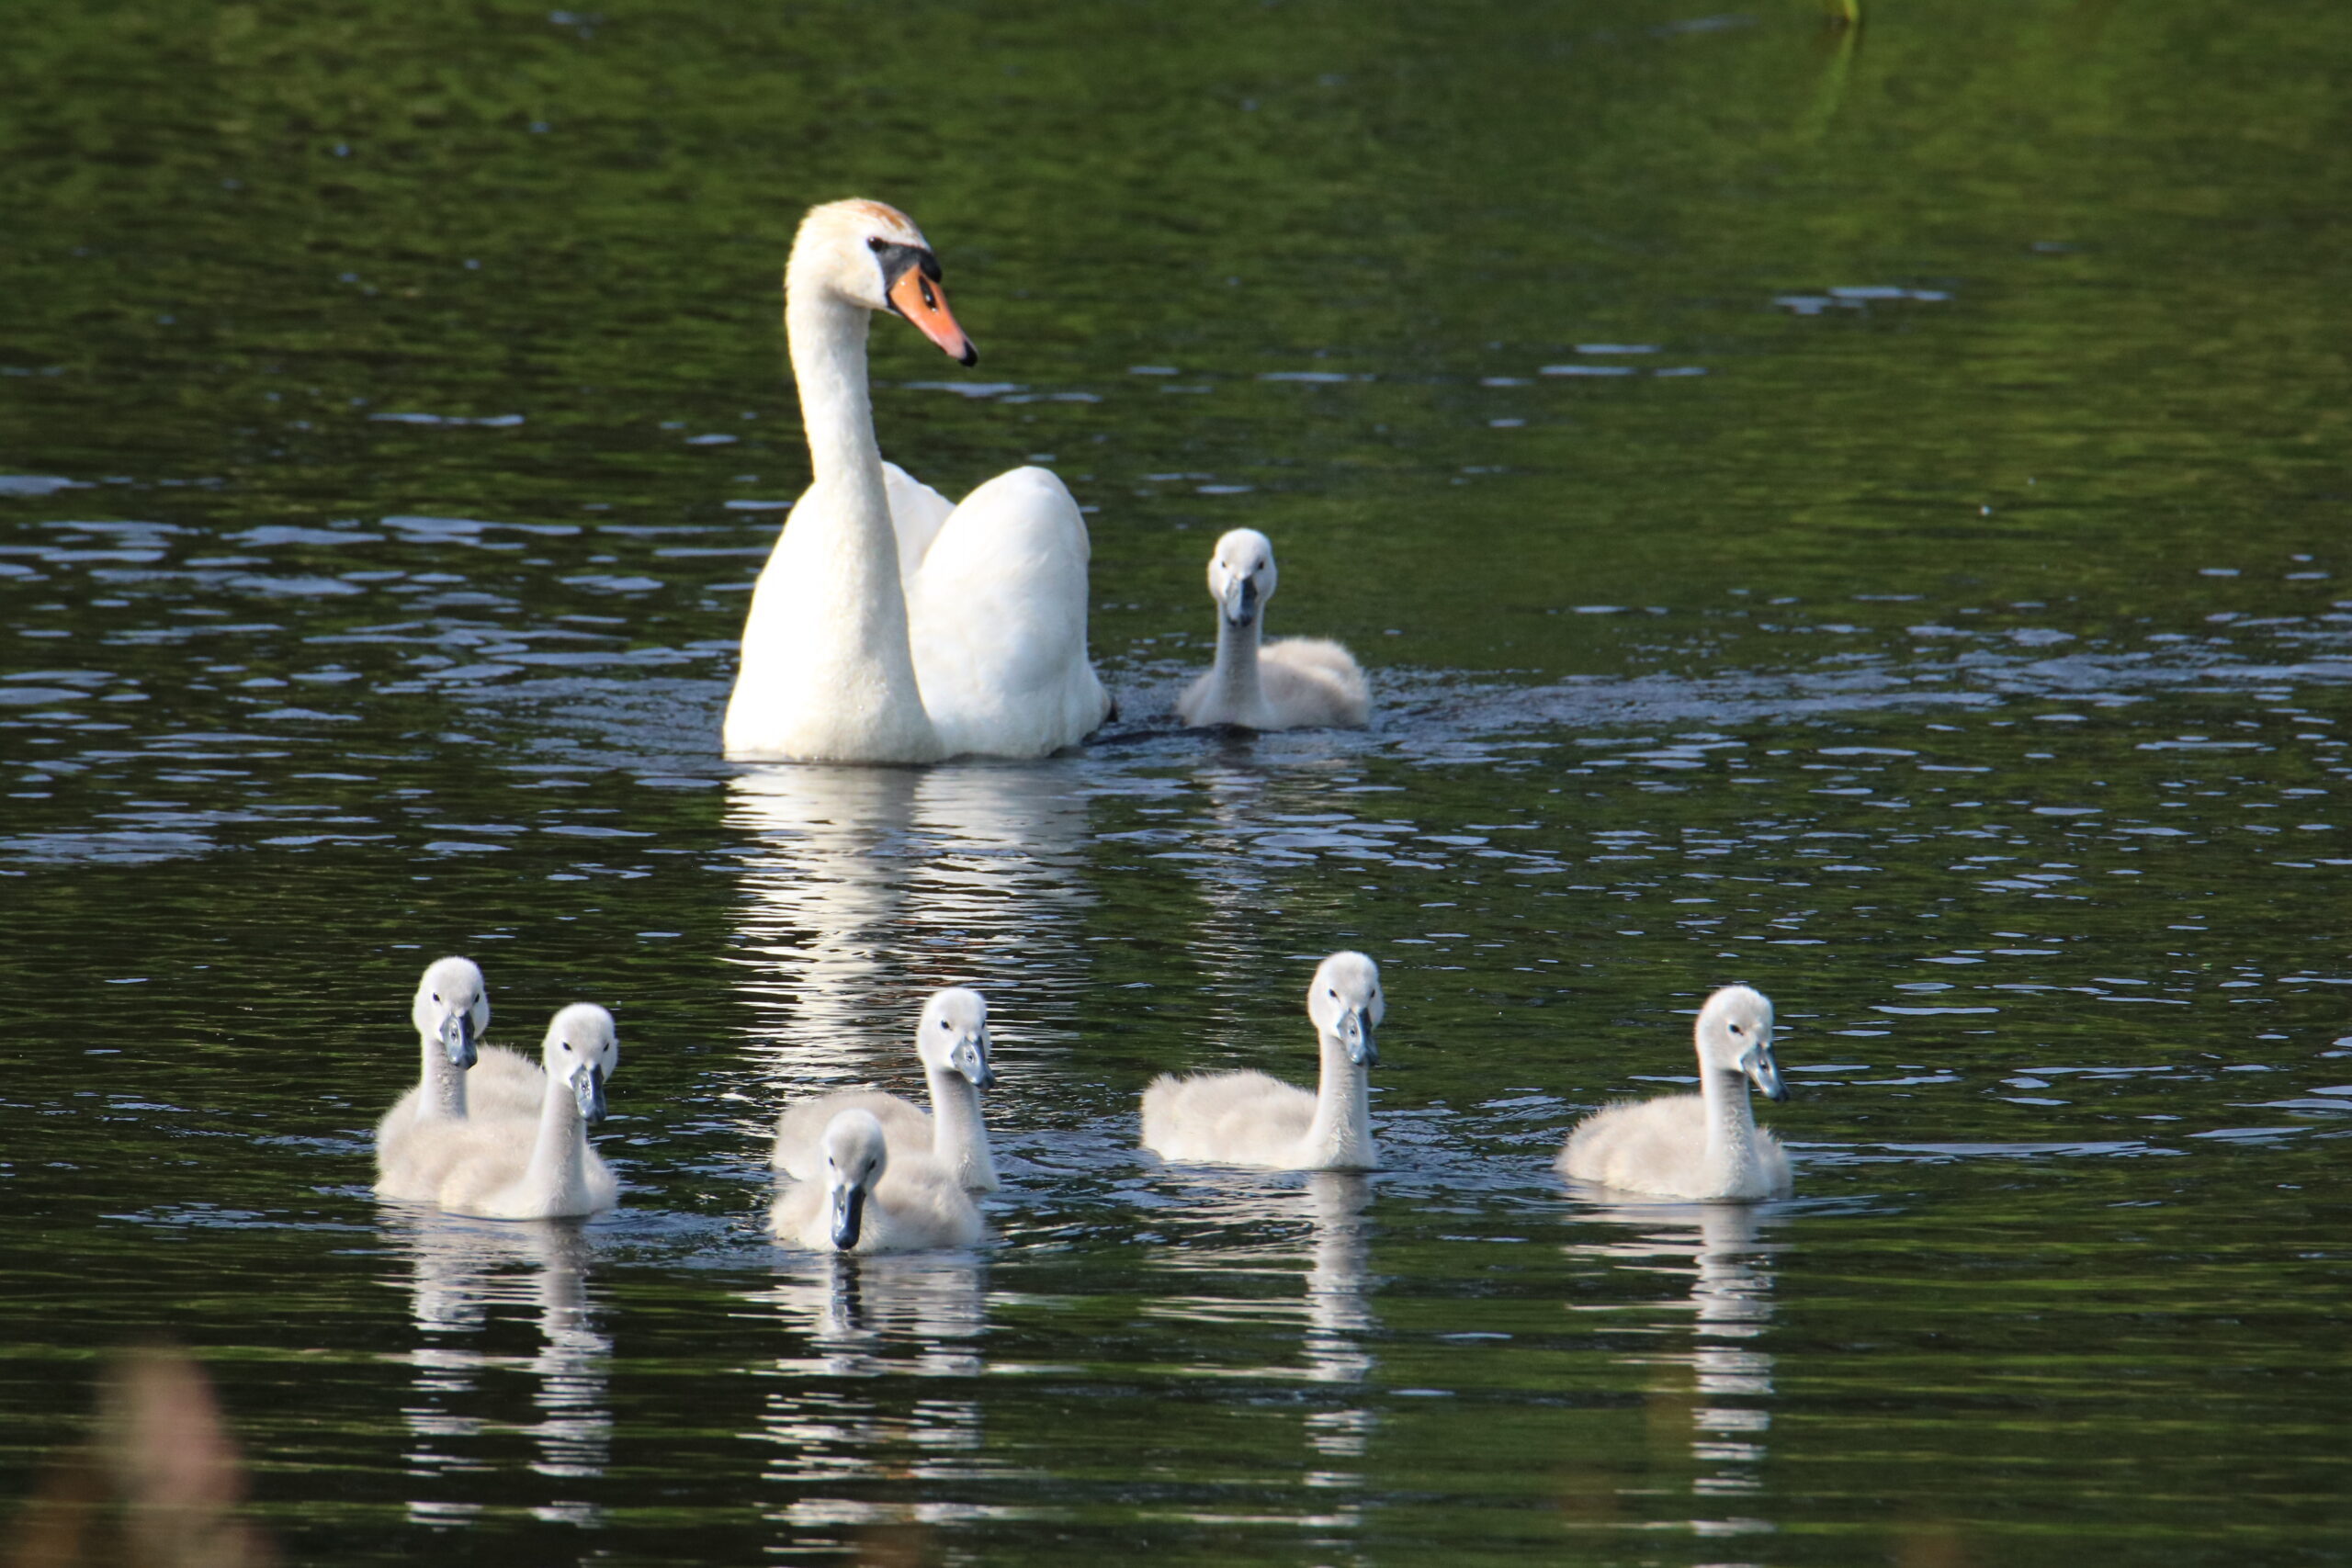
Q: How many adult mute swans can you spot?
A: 1